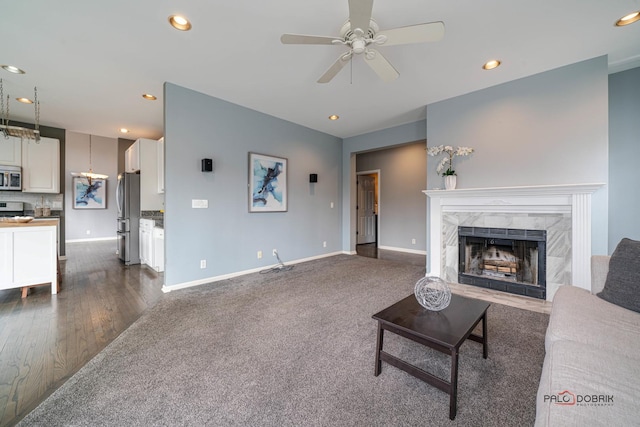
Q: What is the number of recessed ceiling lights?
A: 8